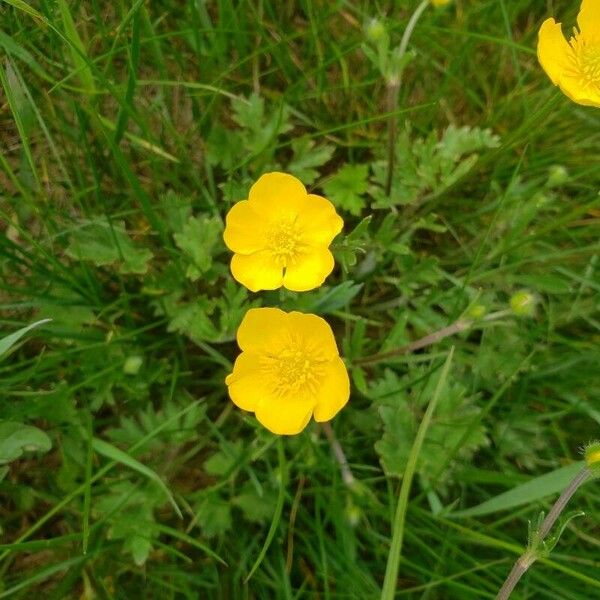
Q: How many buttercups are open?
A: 3